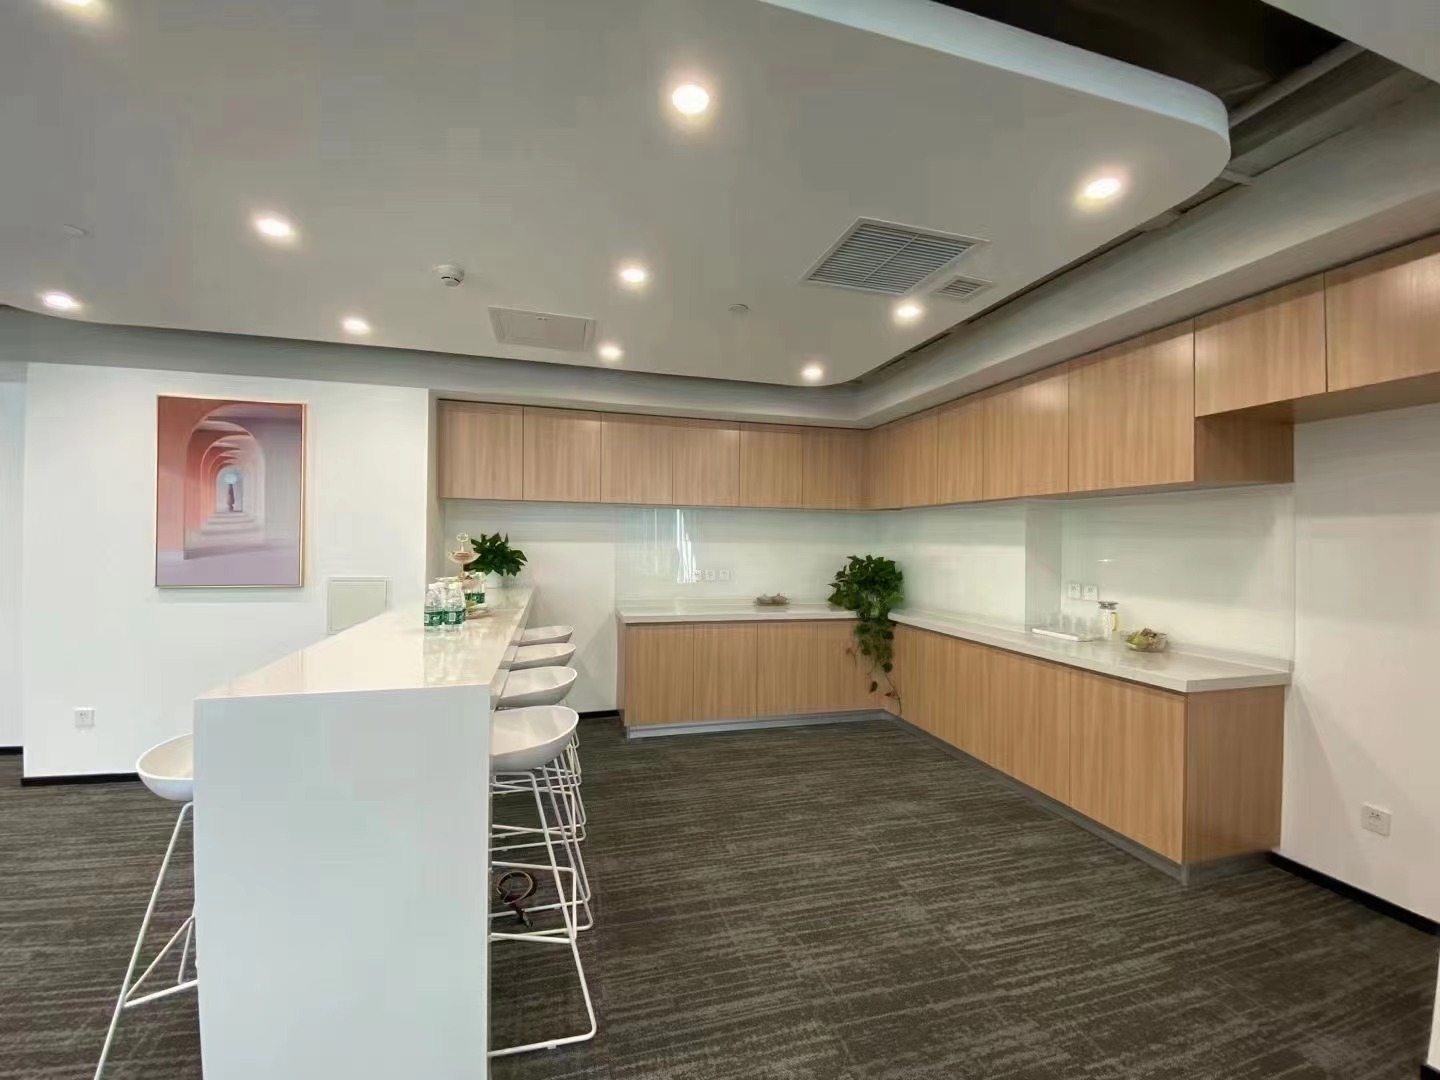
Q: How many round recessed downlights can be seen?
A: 10